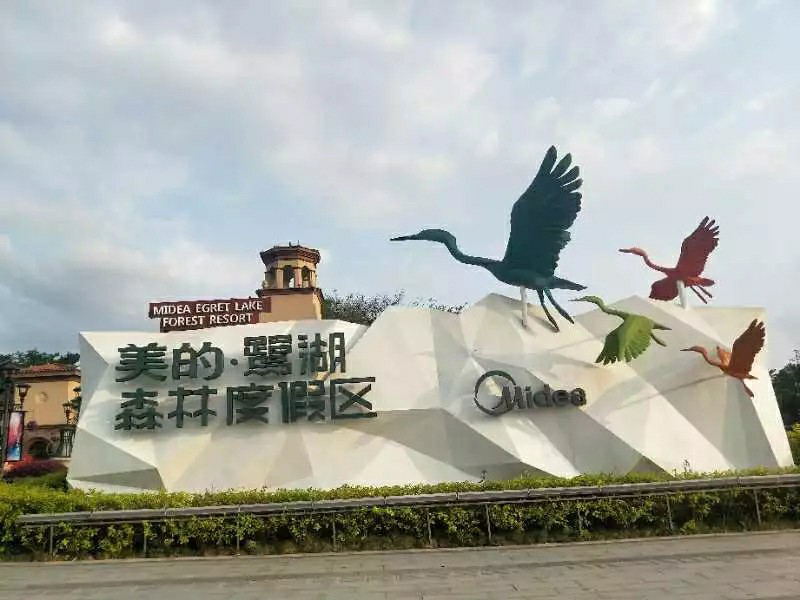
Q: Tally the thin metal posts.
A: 9